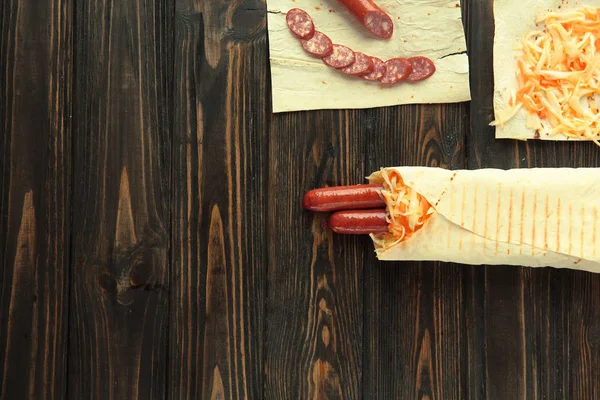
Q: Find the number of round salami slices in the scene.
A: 7